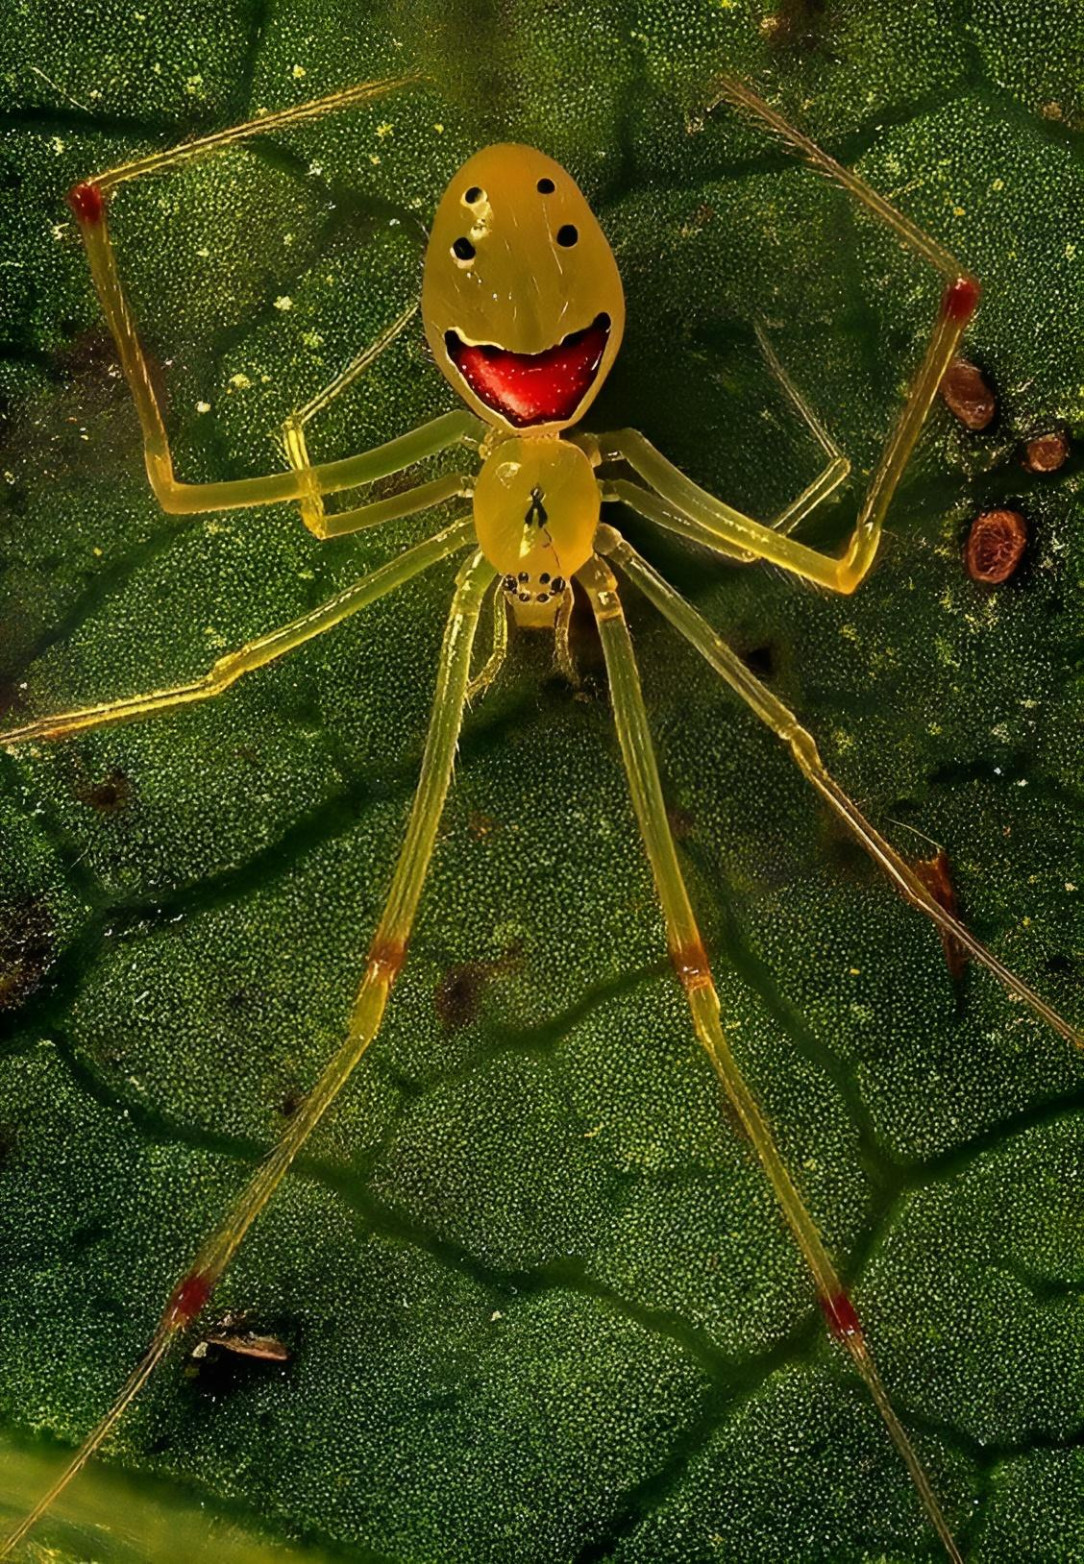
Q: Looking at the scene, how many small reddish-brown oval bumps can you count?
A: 3